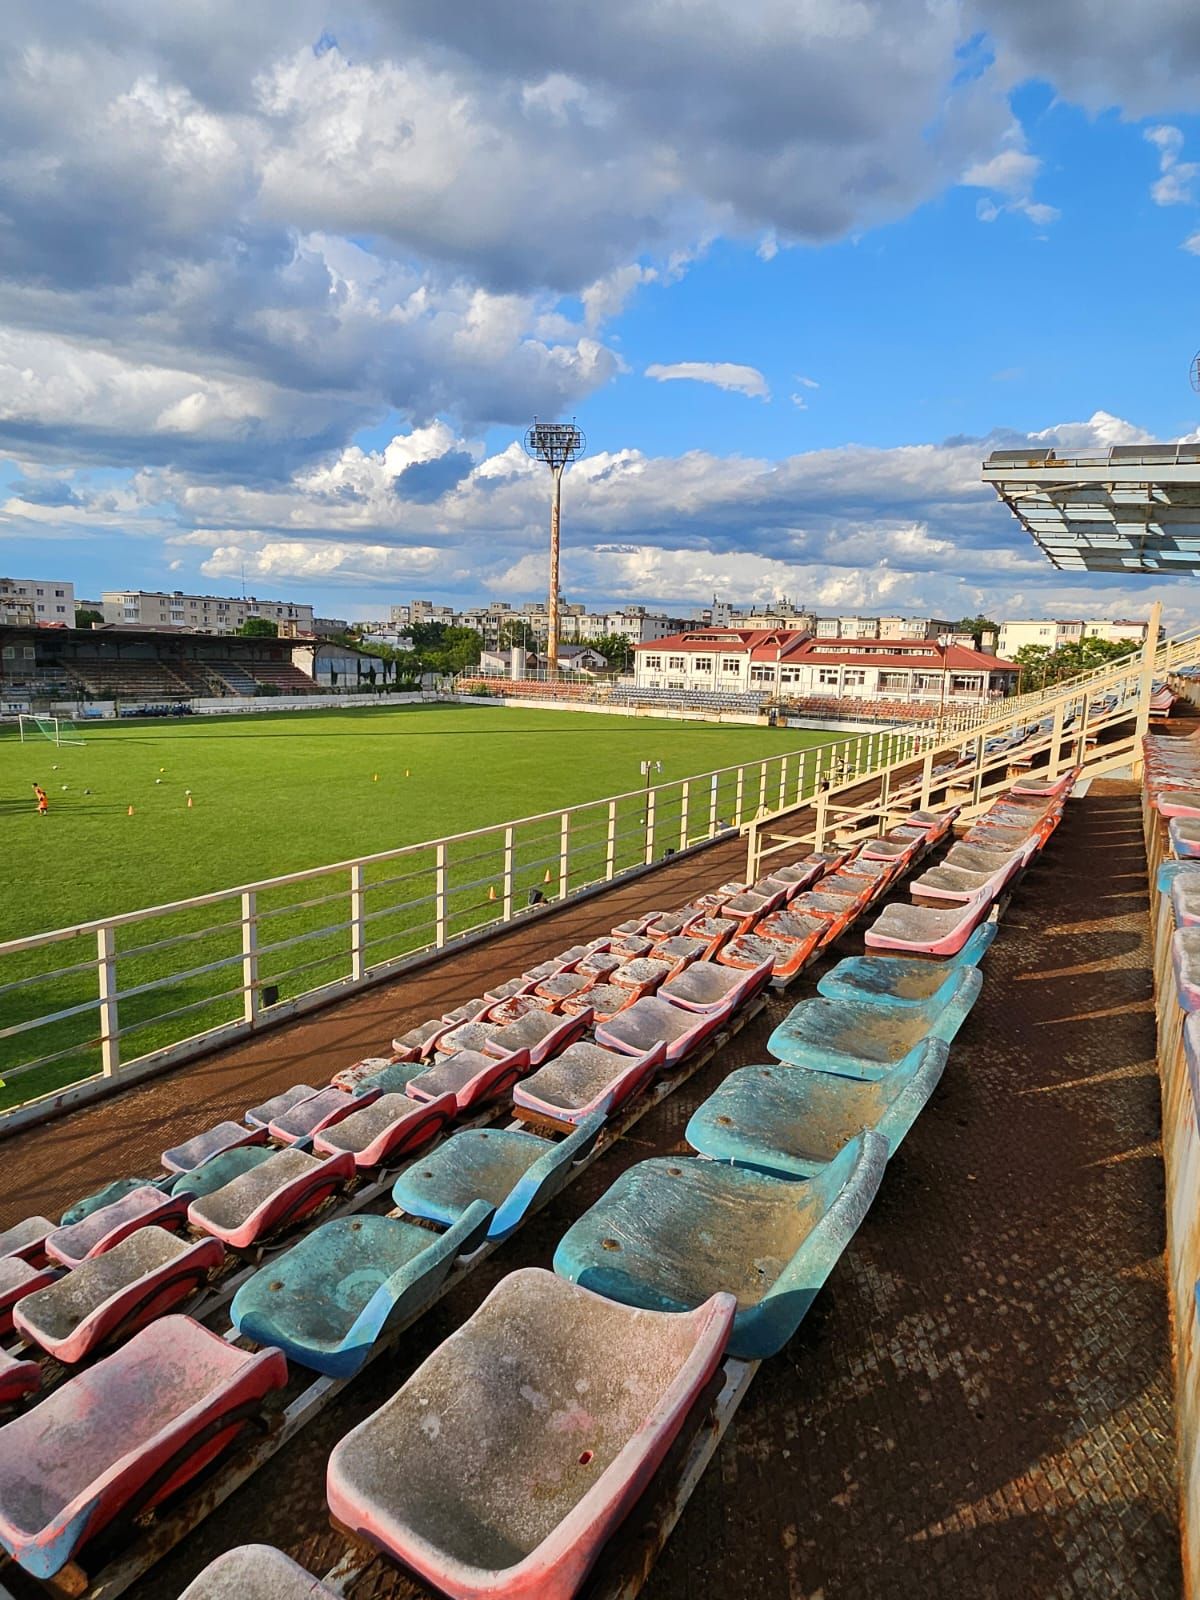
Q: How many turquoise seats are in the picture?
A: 10